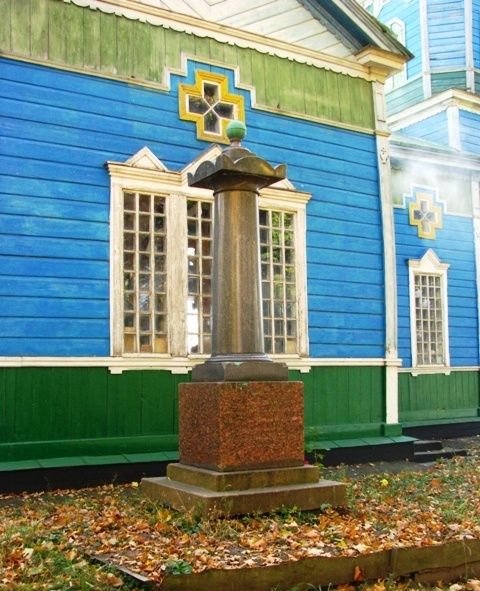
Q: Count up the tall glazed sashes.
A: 4